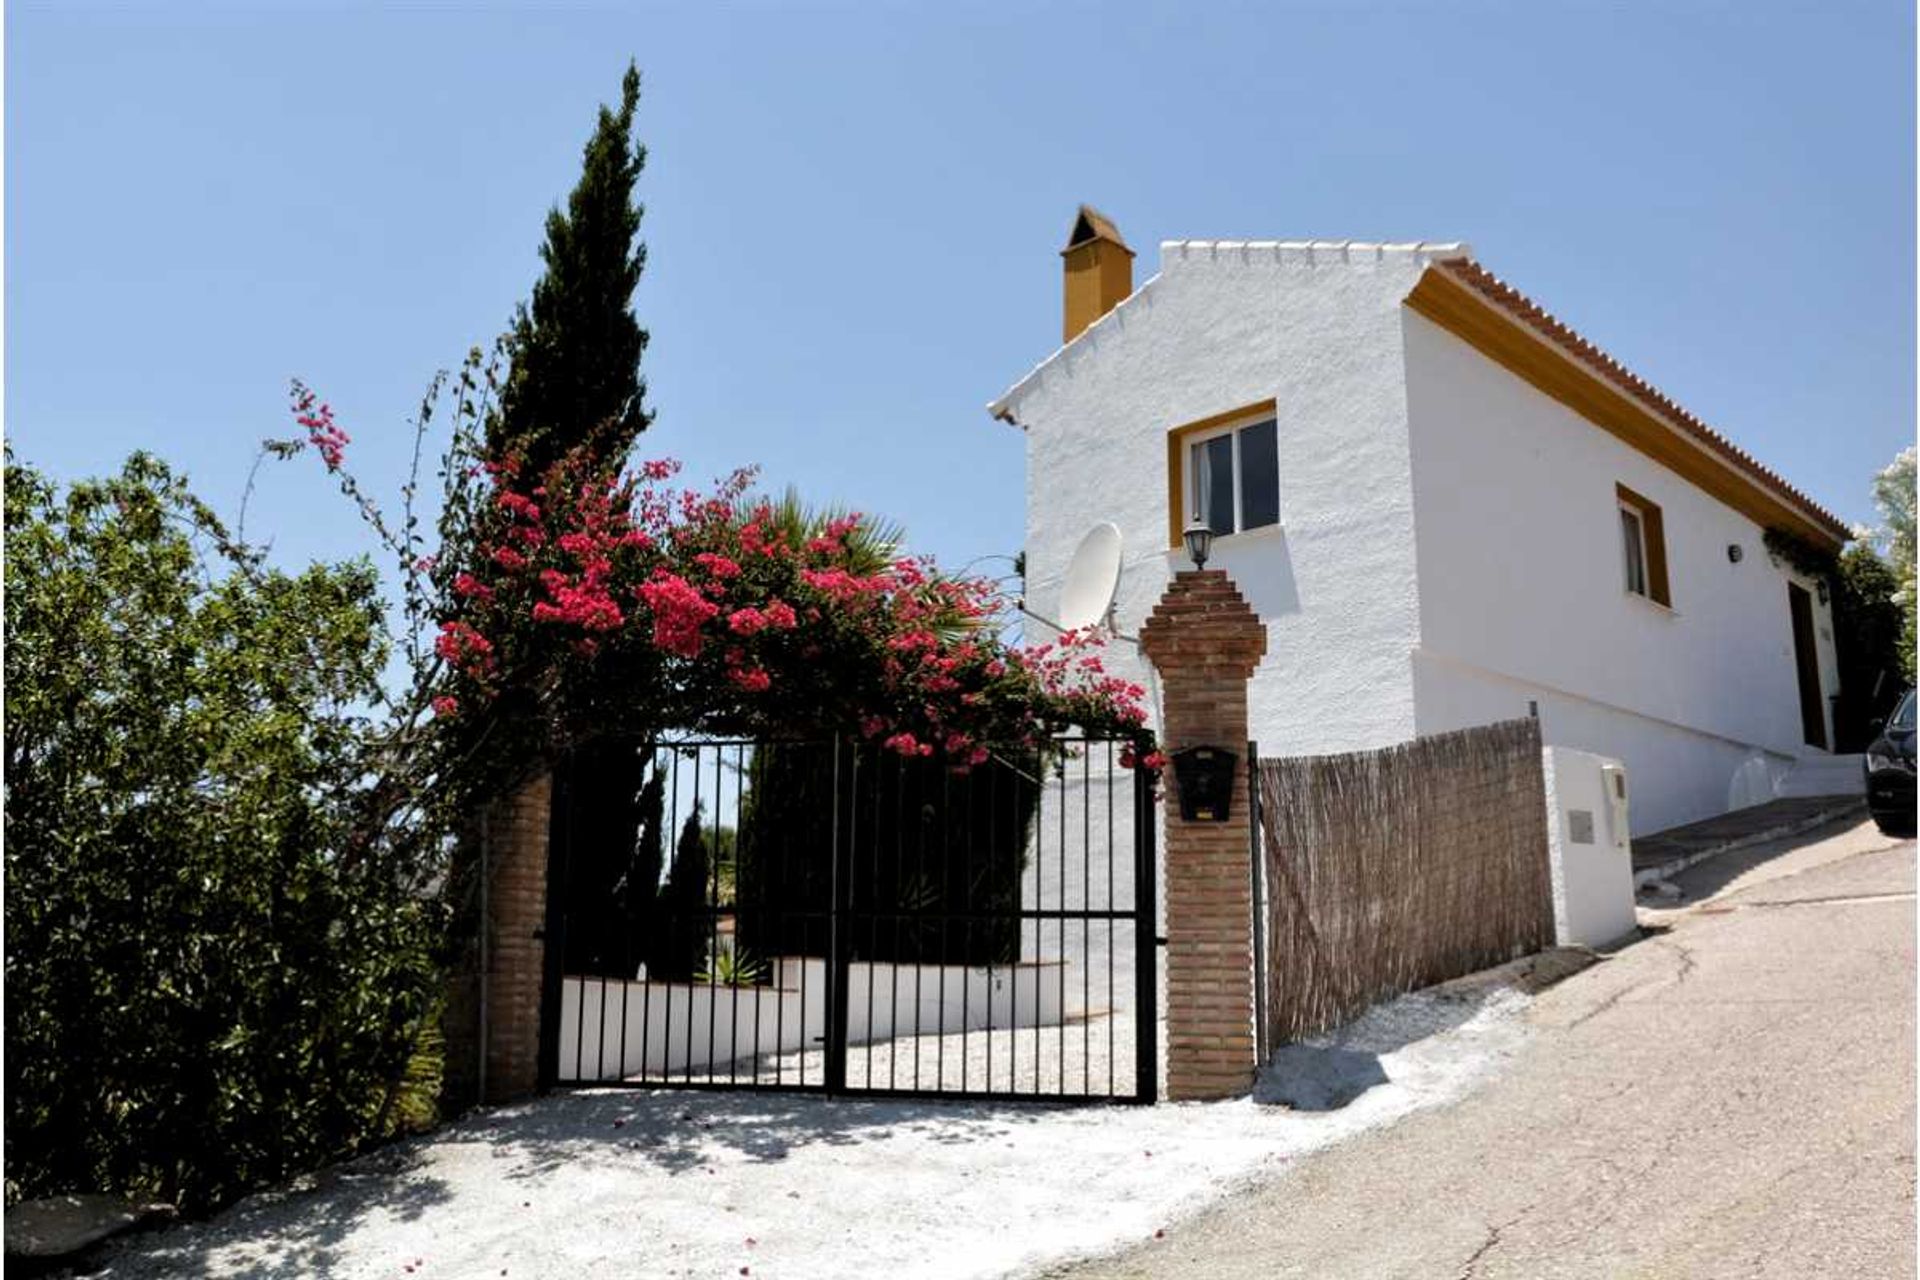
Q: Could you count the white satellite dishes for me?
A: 1